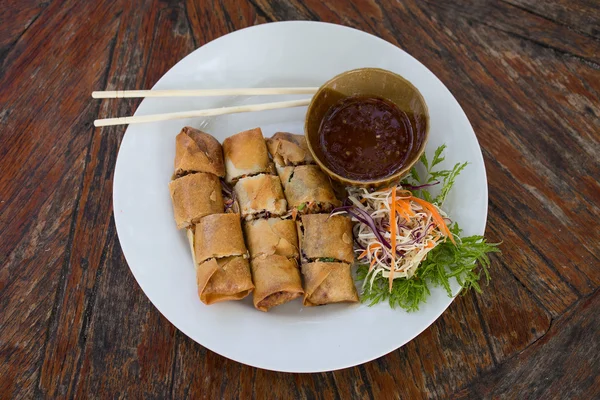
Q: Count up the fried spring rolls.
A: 12